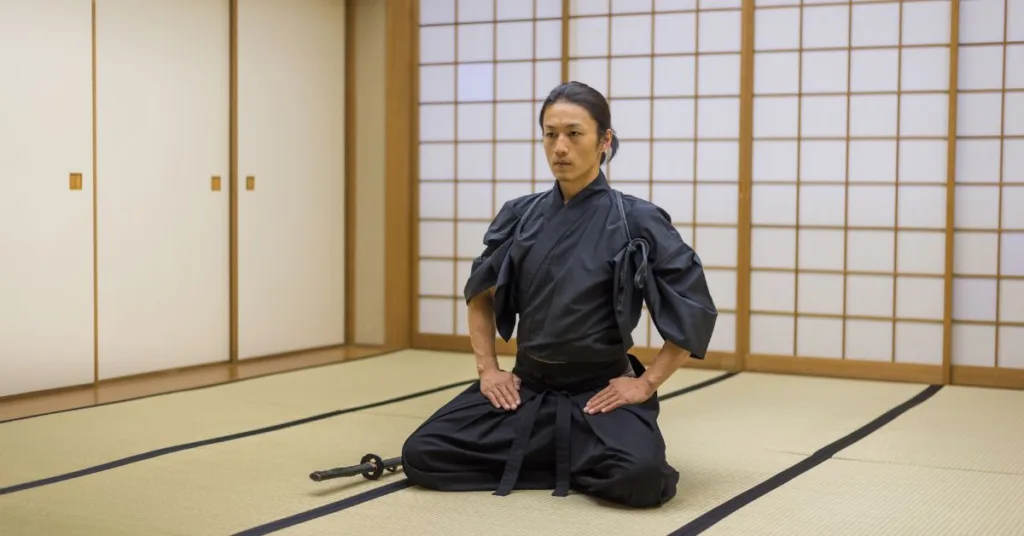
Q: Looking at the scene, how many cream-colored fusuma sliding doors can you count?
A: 3